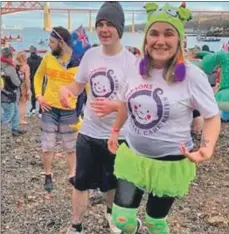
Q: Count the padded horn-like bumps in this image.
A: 2